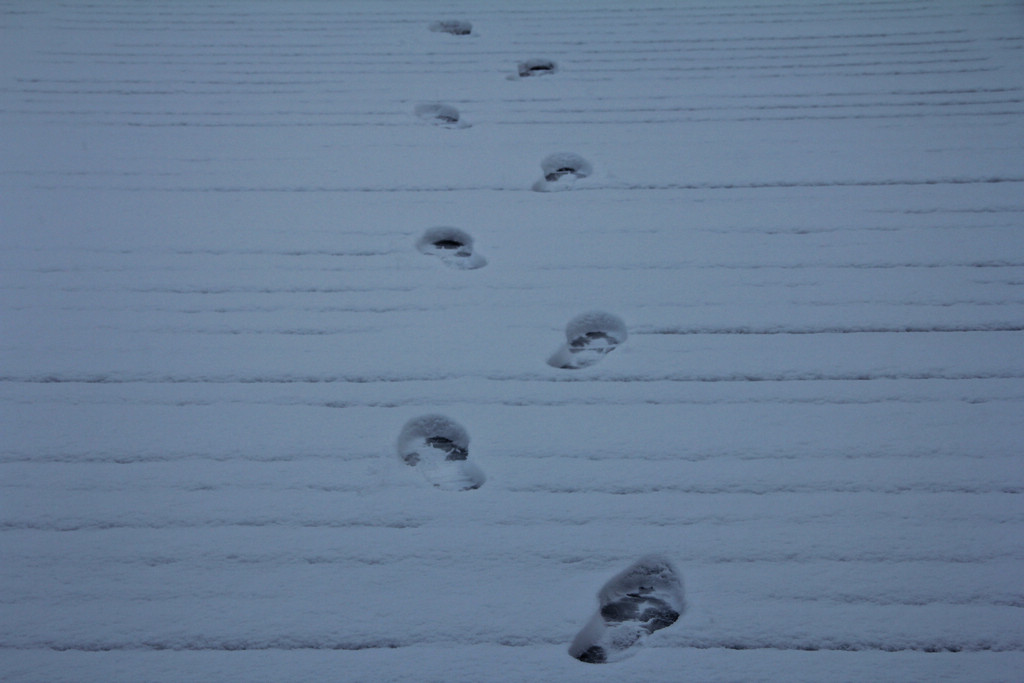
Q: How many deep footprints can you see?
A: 8